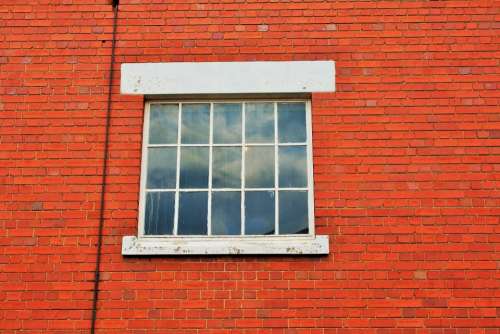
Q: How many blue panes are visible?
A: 15